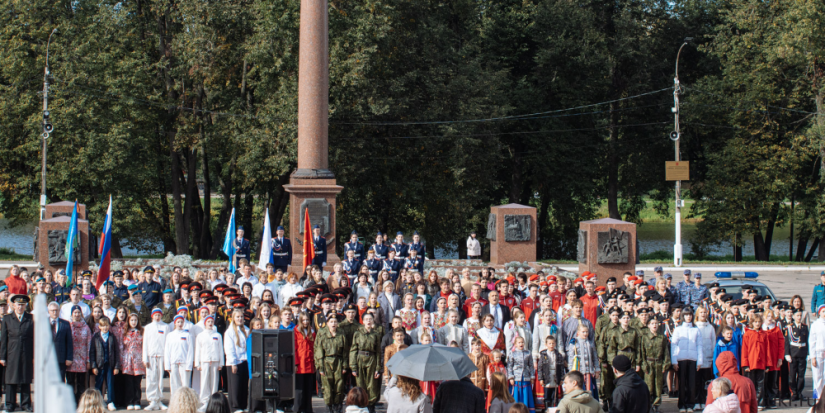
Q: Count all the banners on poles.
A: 5